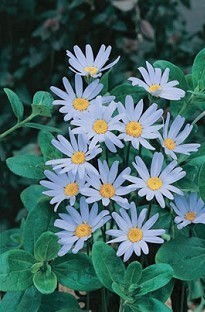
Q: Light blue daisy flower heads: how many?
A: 13